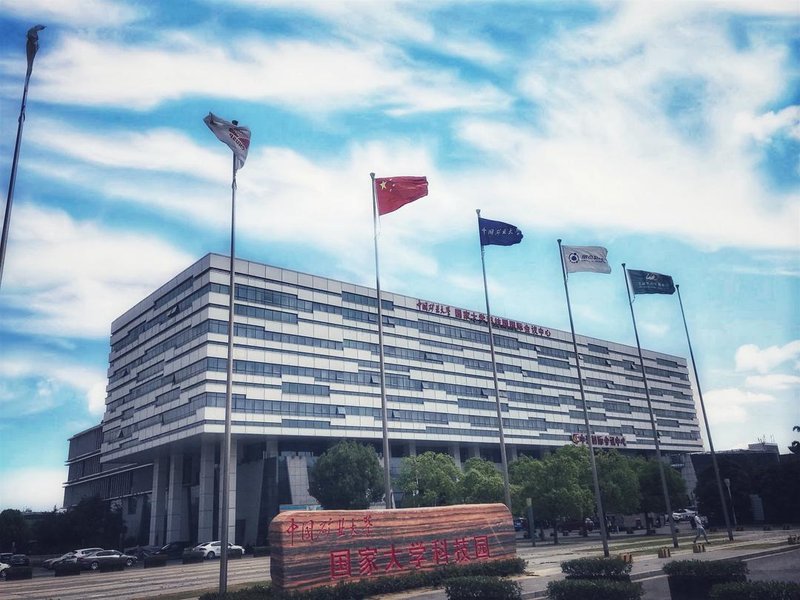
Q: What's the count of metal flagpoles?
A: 7